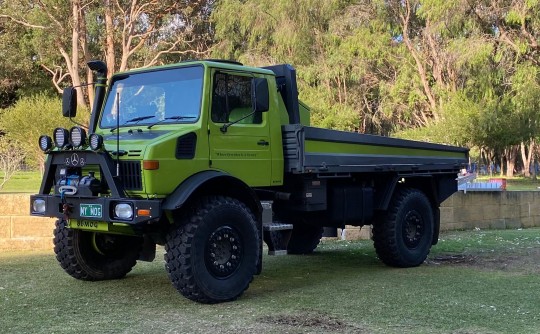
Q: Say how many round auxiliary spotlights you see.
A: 4